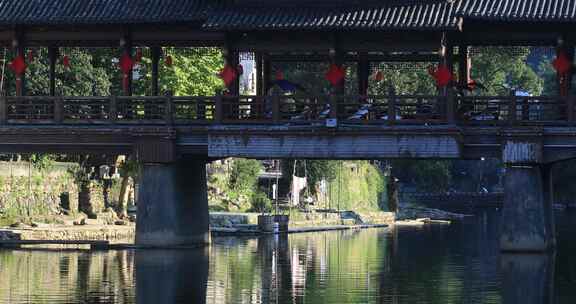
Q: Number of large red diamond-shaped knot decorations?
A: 6